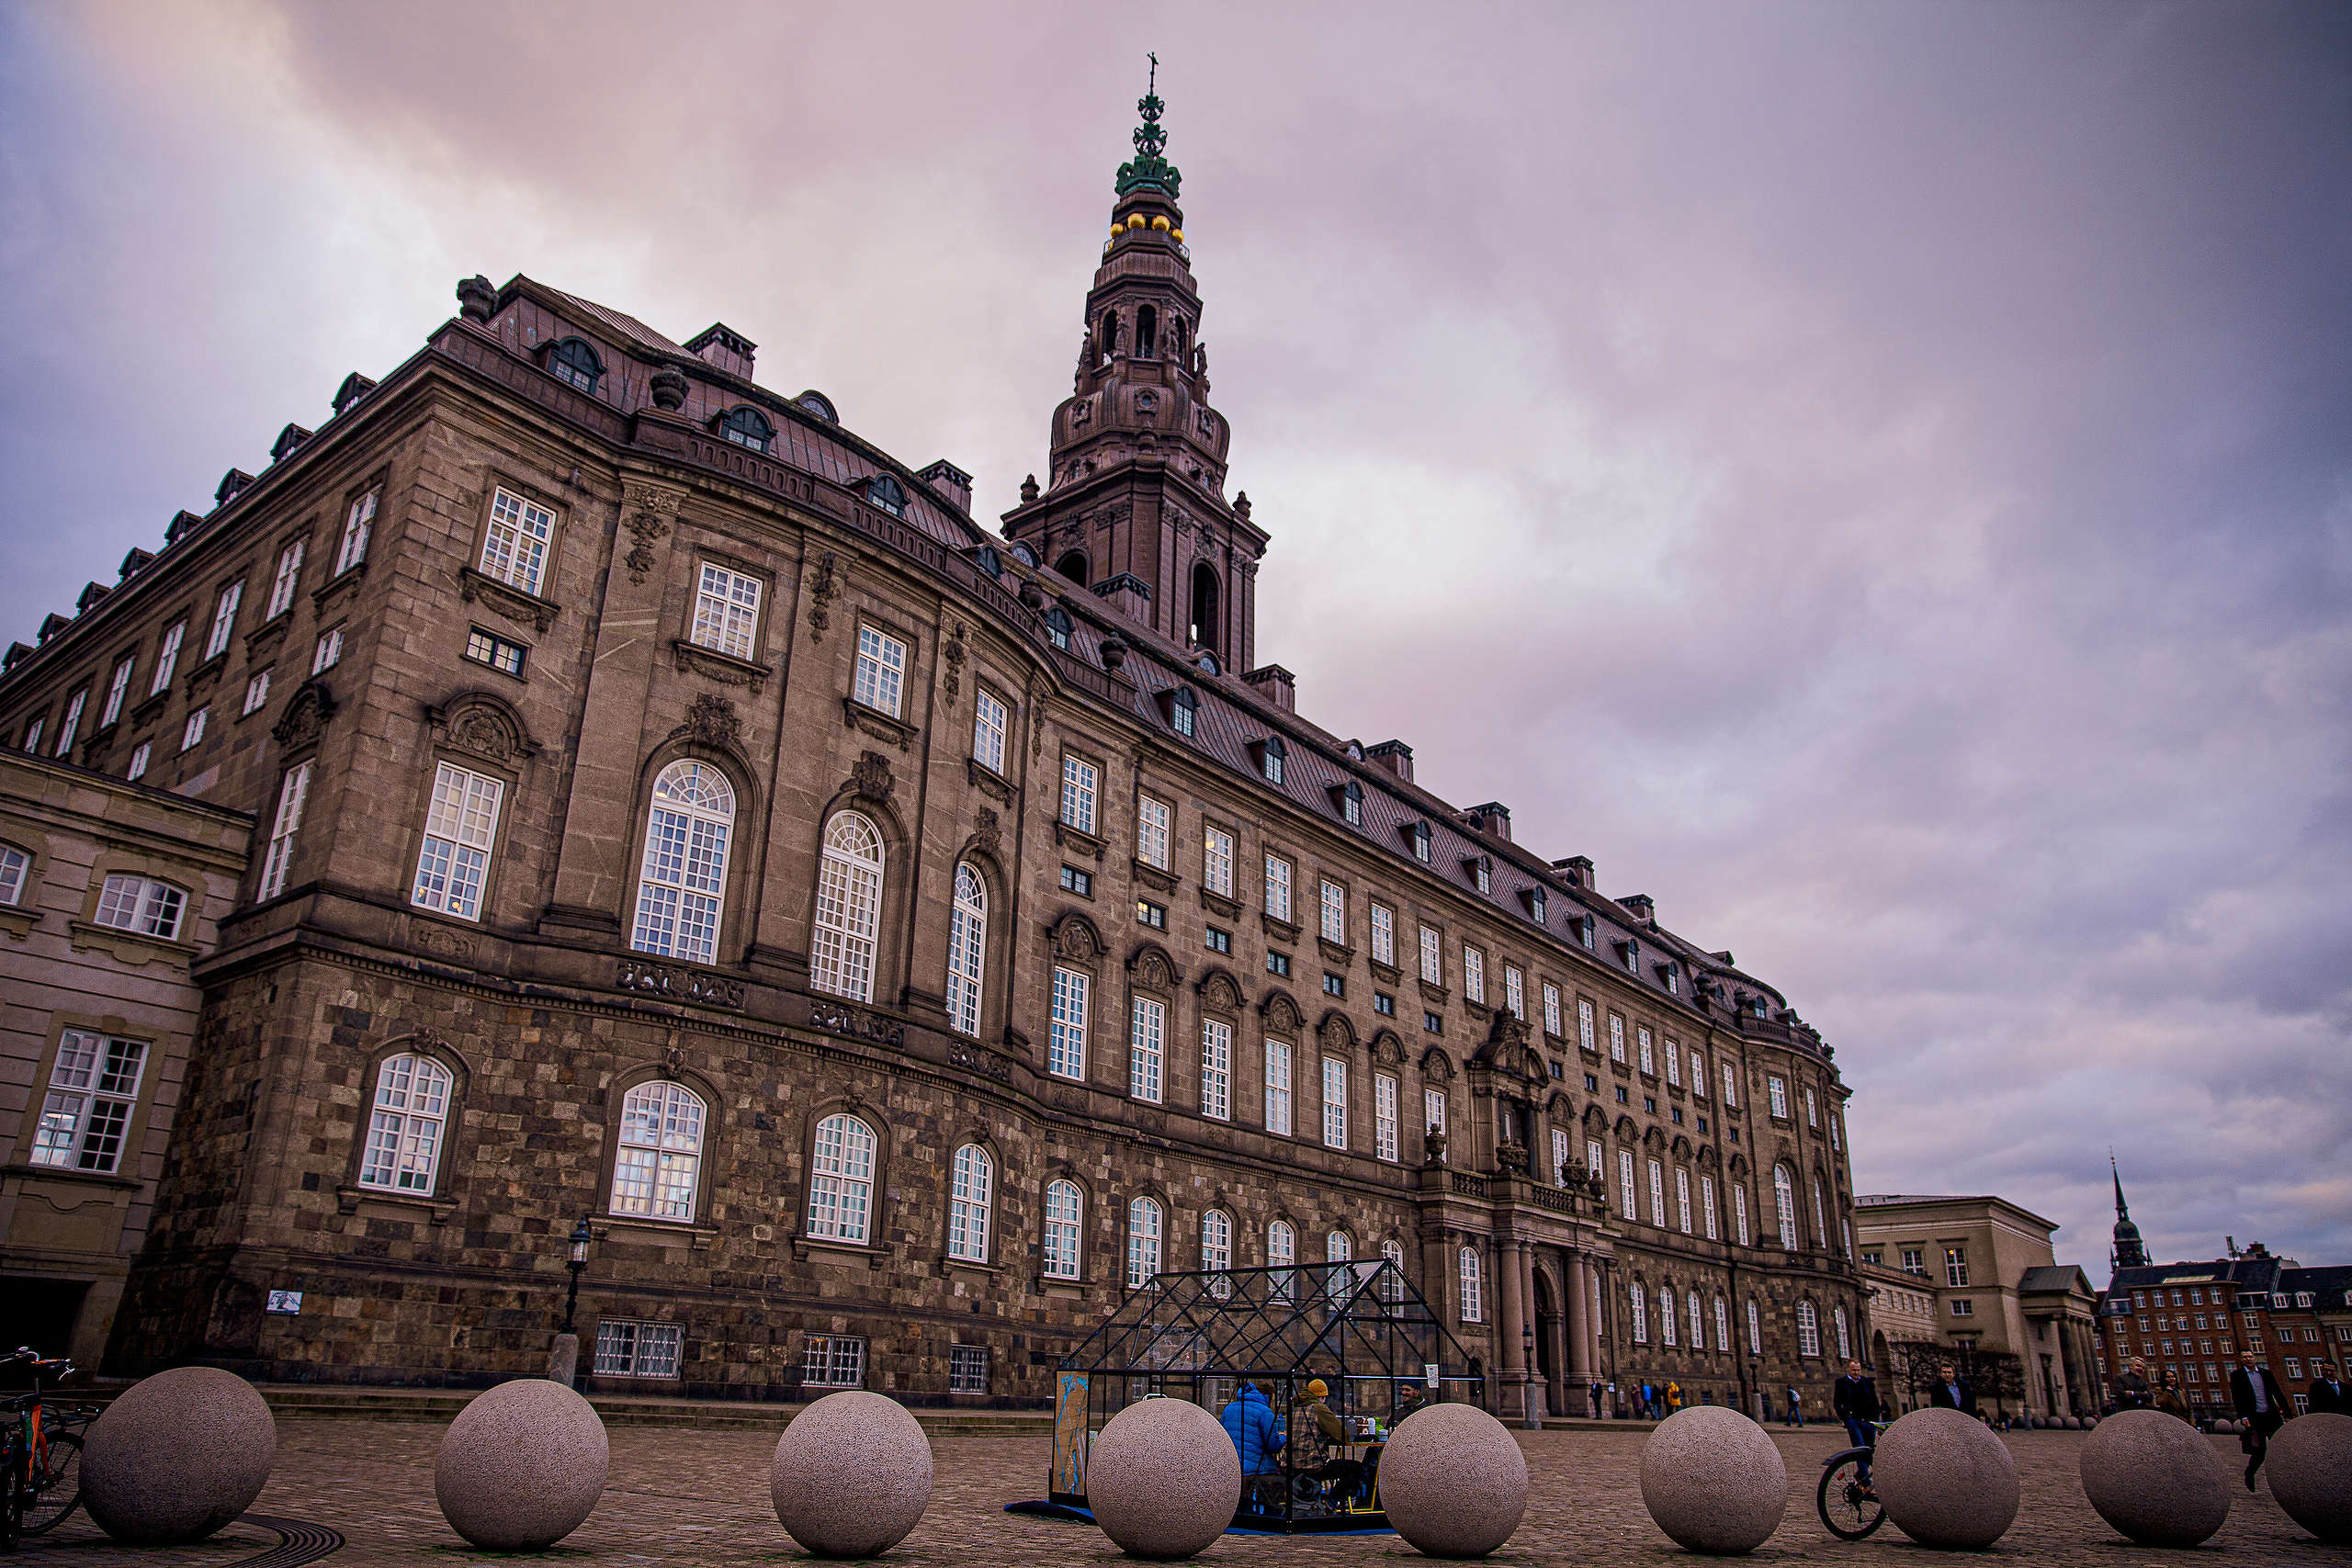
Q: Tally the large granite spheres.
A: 9